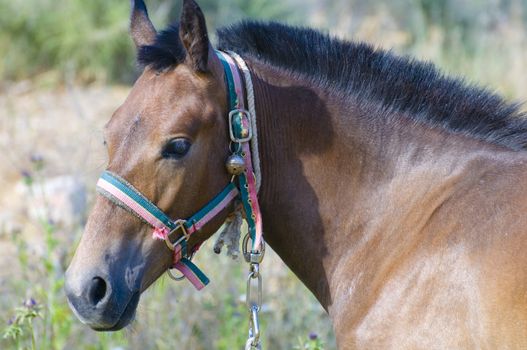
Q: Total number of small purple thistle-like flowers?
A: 5